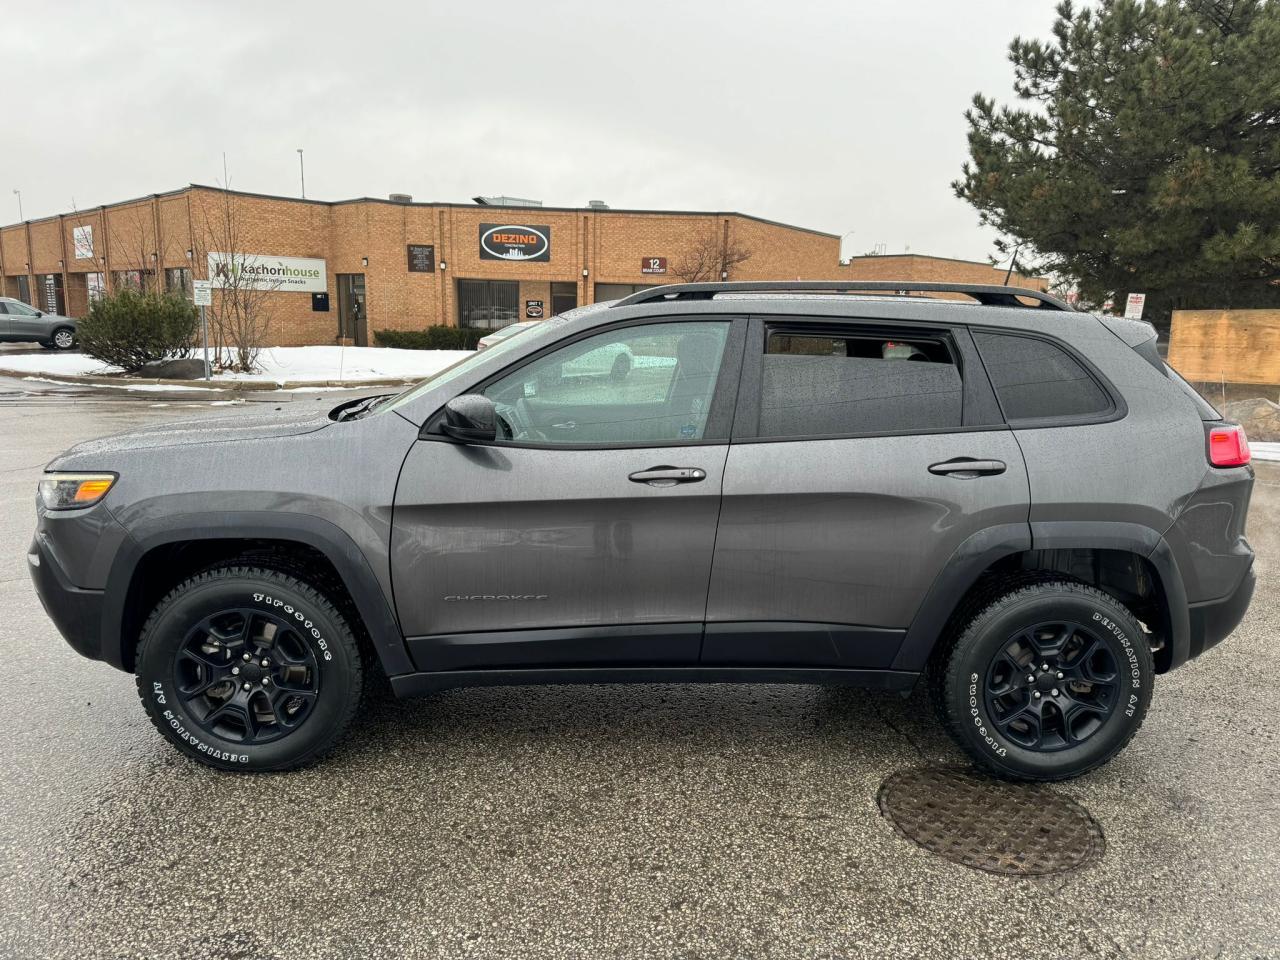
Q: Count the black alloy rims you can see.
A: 2